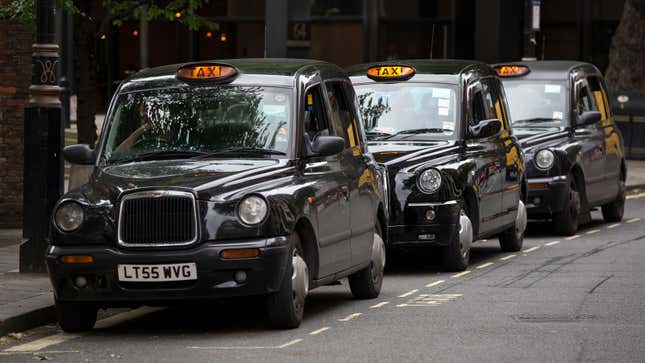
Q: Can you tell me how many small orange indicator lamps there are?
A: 4